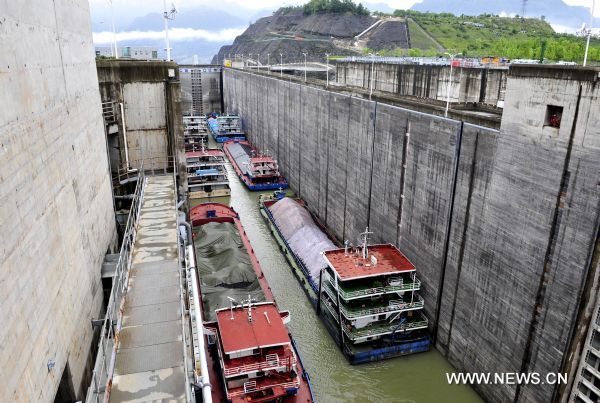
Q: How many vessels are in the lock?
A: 6